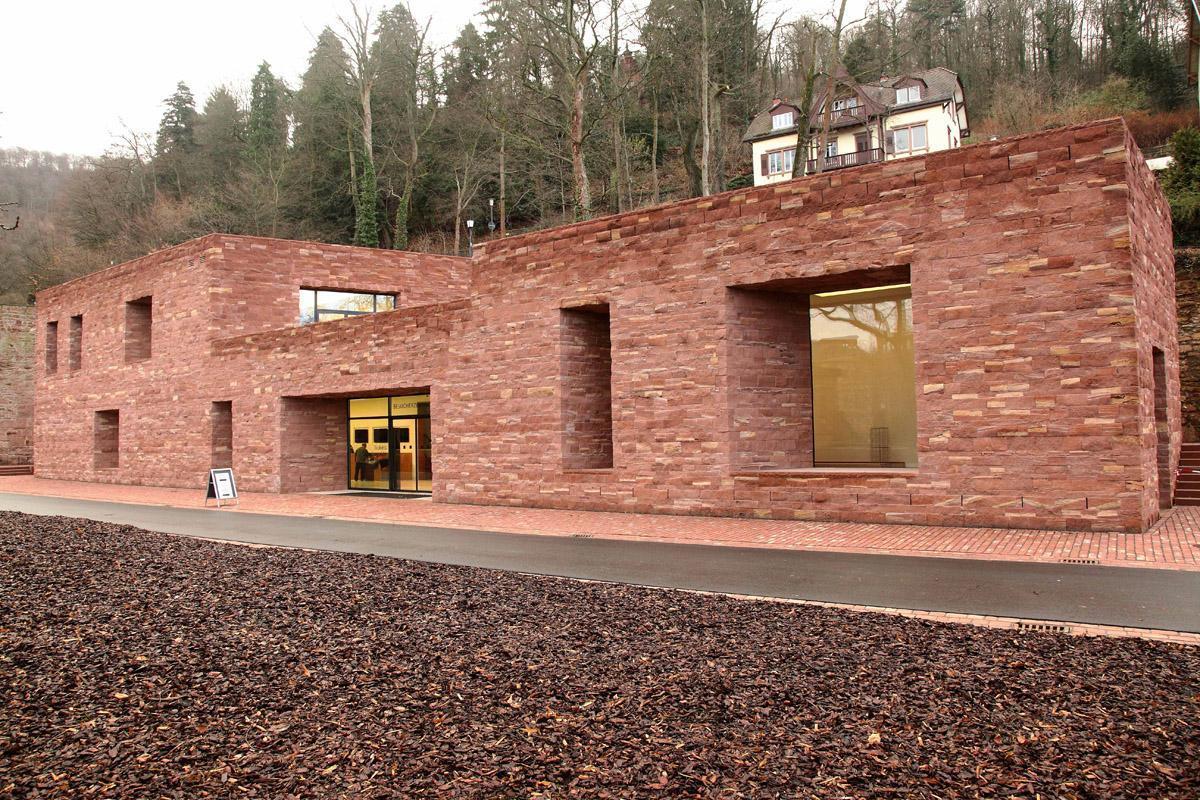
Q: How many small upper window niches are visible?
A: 3